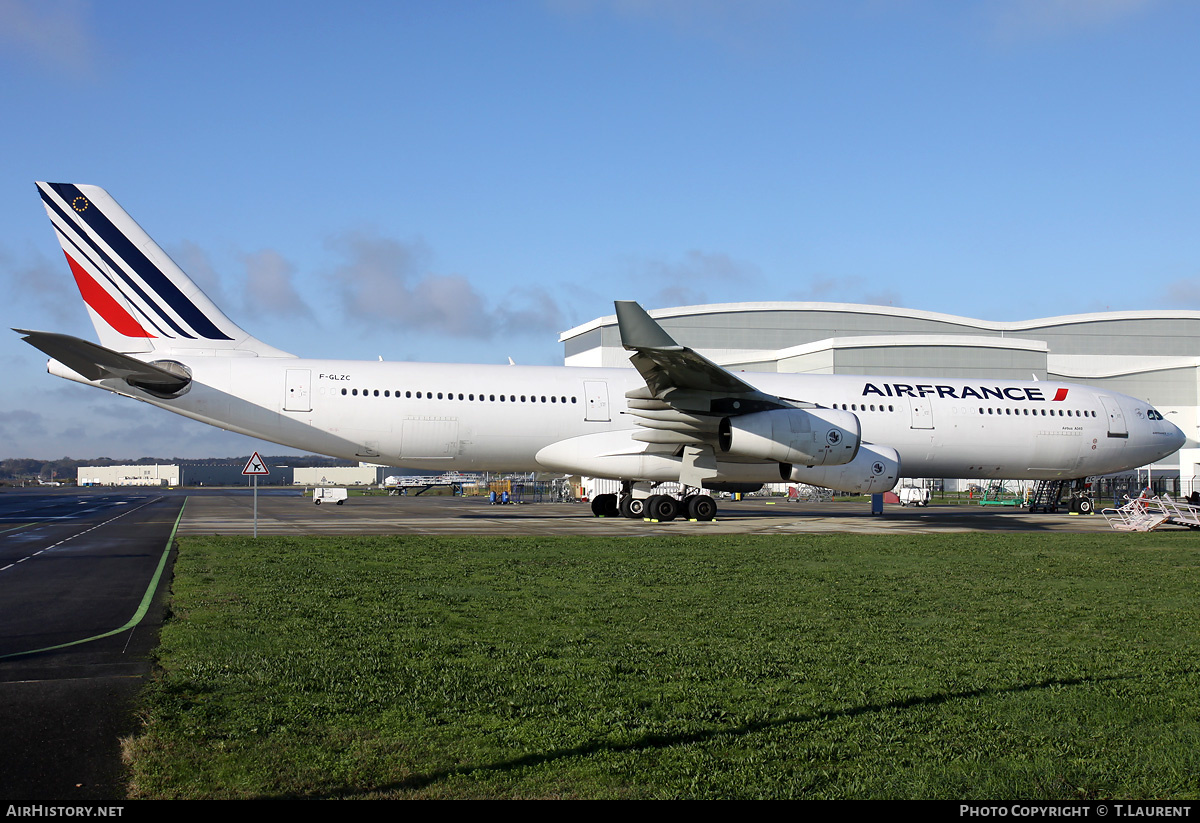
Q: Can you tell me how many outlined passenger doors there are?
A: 4